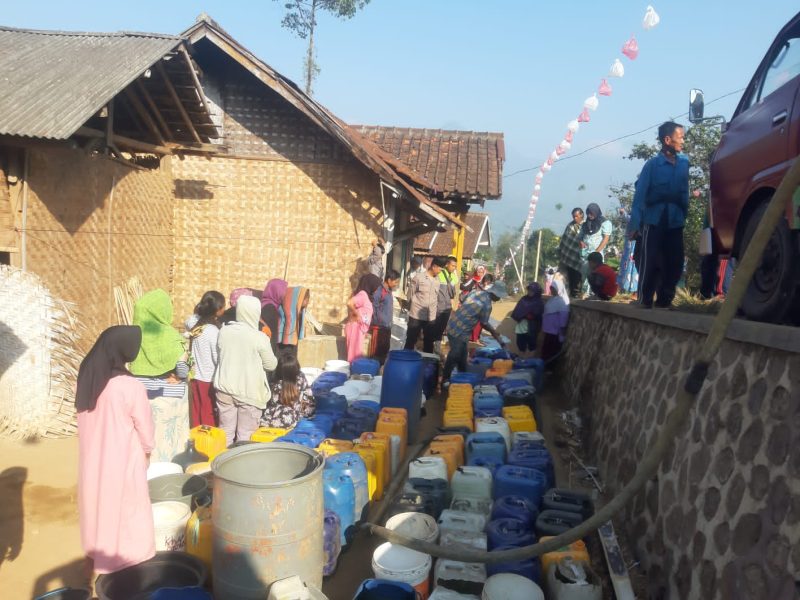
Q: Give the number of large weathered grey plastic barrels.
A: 1